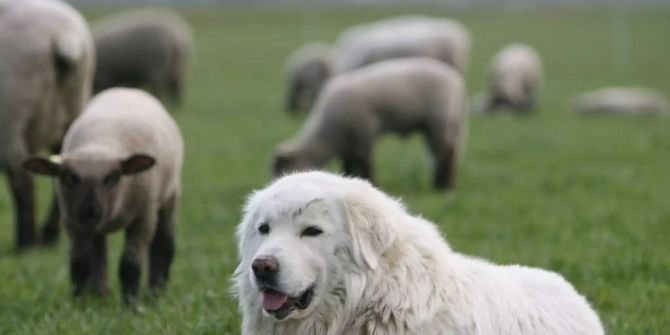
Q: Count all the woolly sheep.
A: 8